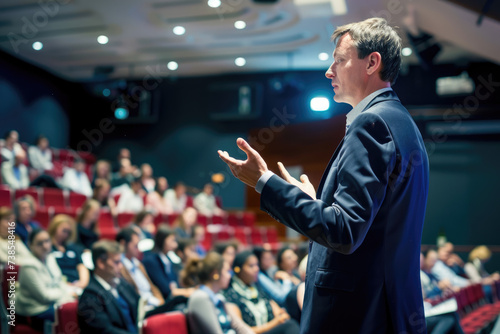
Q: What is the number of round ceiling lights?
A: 9